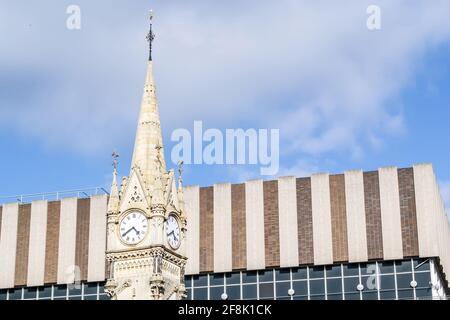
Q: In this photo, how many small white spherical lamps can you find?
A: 4